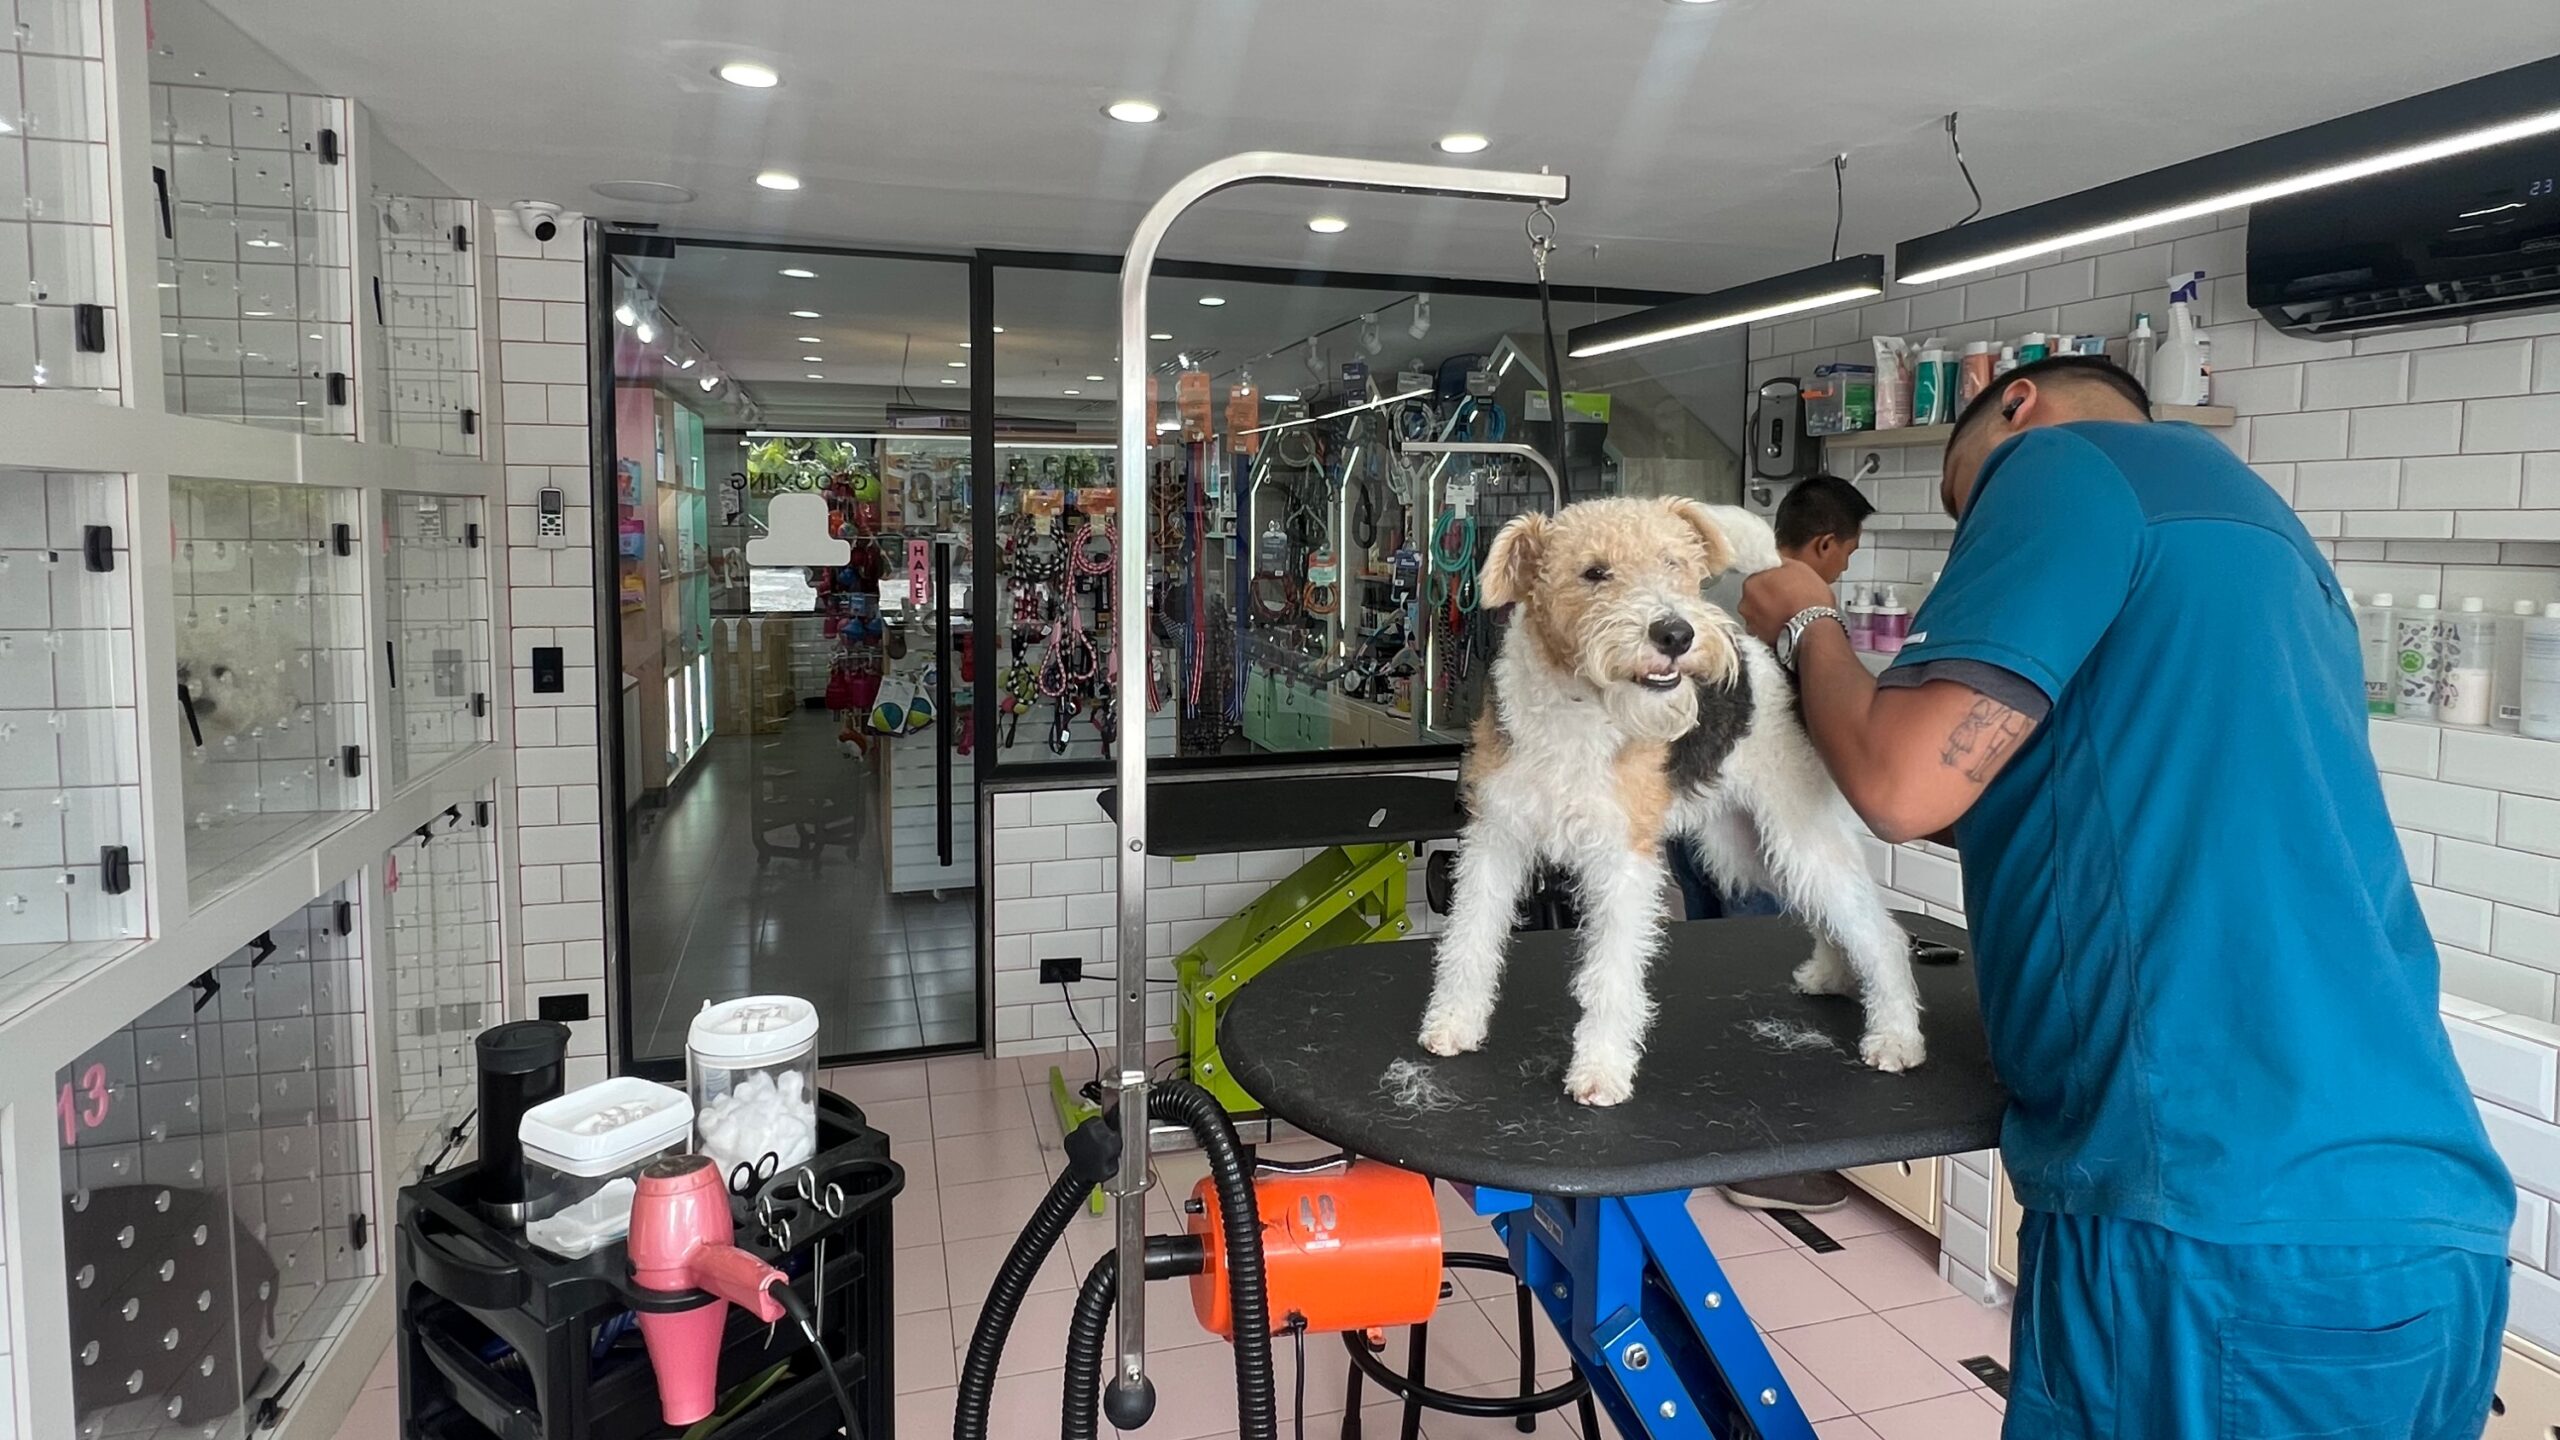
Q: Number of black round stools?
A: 1